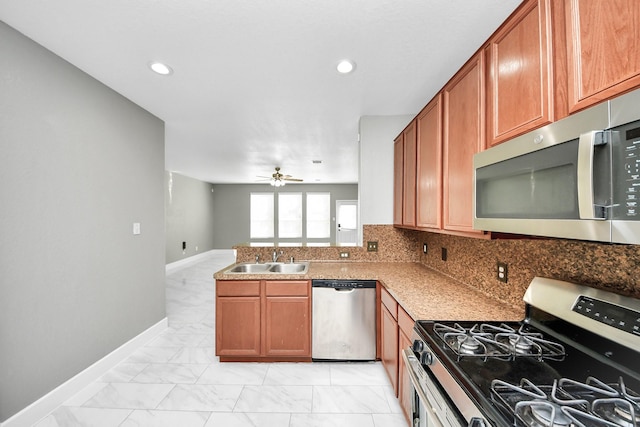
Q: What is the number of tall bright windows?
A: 3